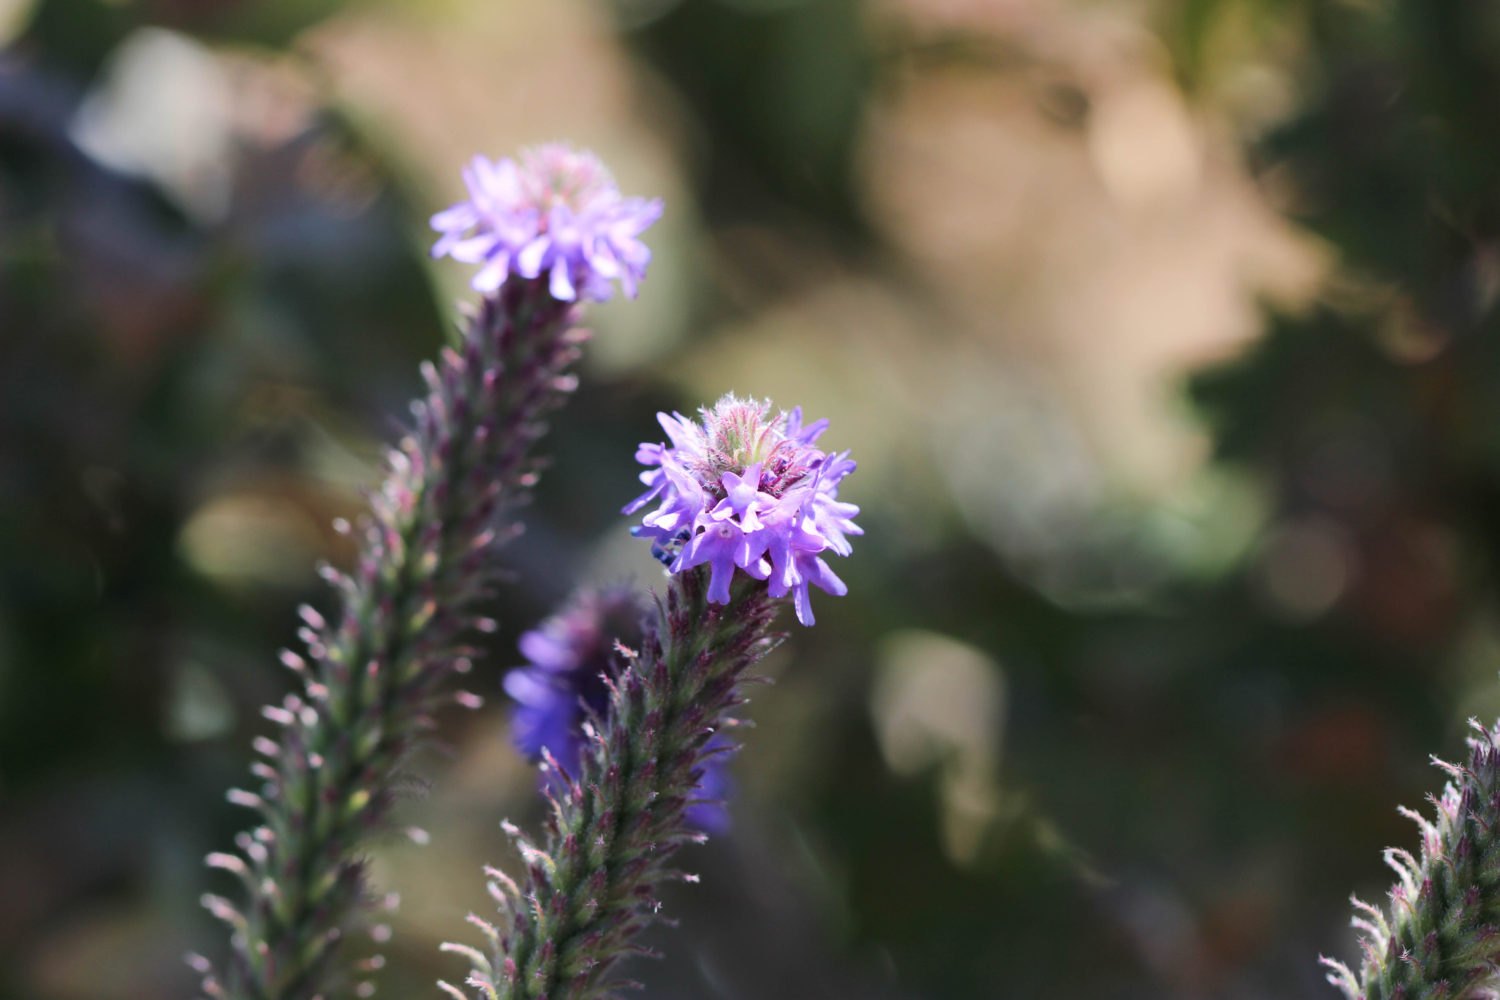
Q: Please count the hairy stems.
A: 3